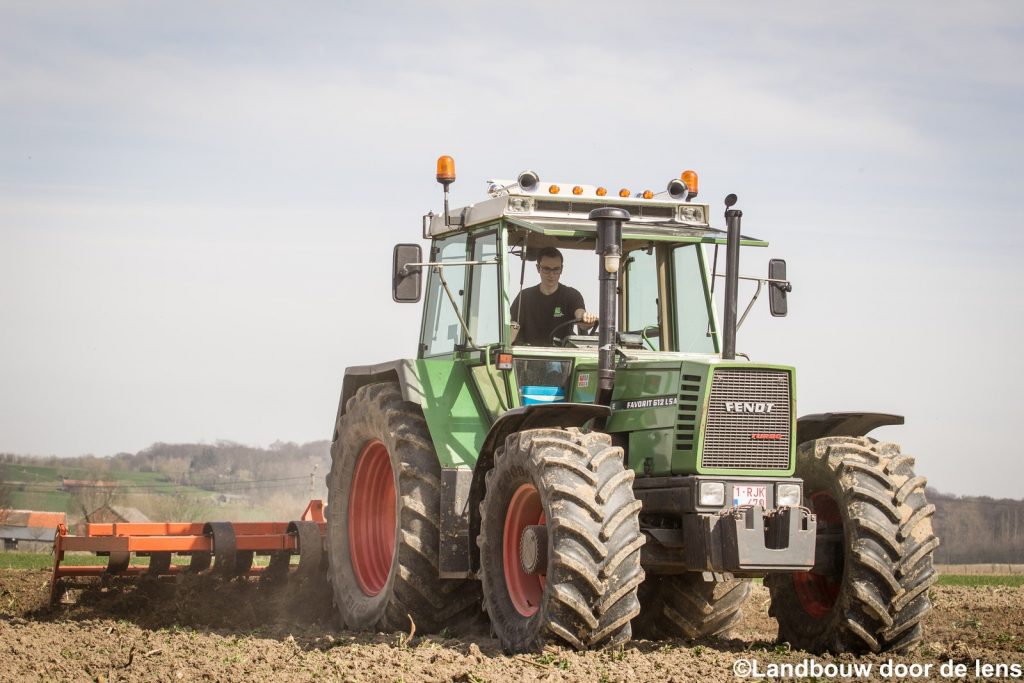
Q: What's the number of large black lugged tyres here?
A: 4